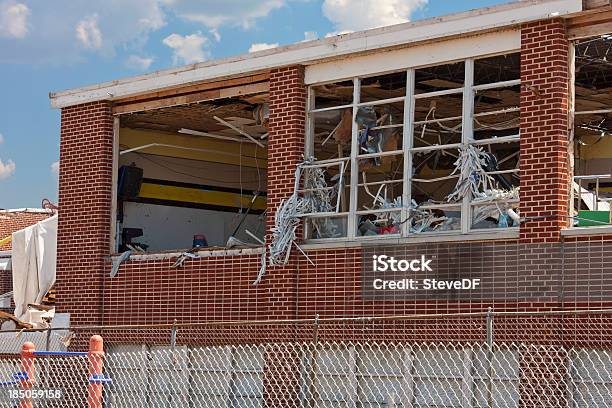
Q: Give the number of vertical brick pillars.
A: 3